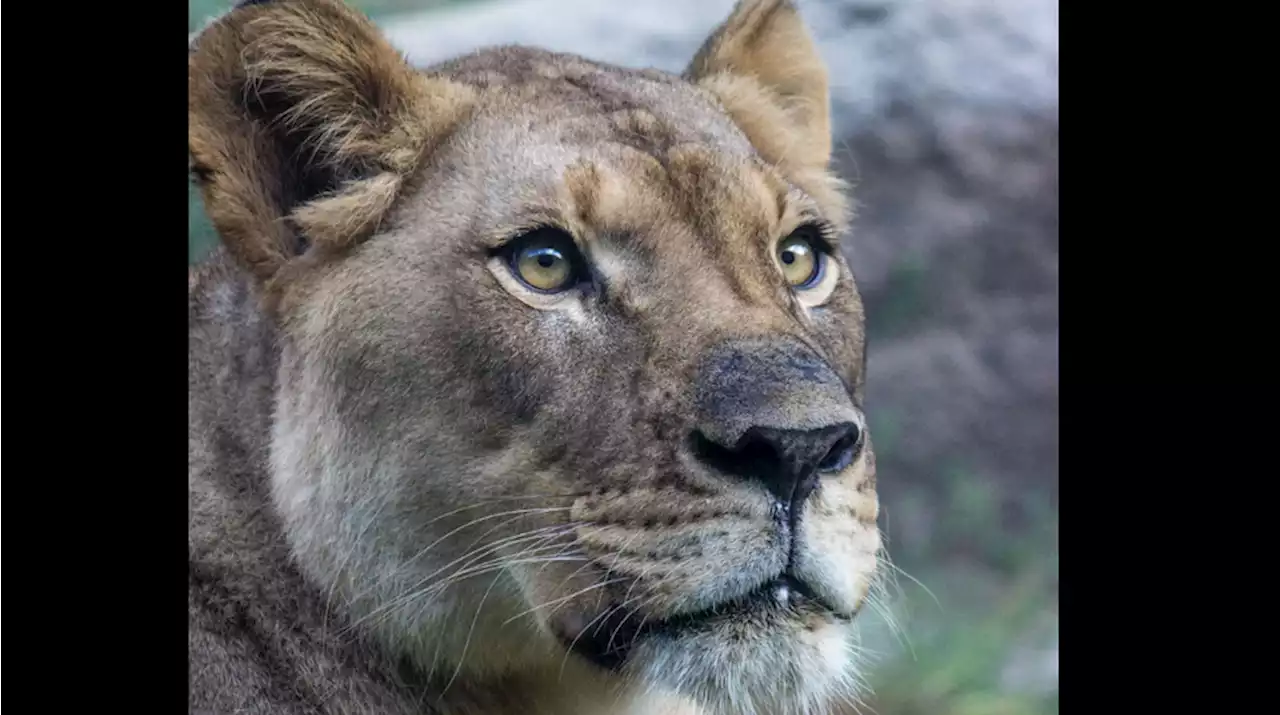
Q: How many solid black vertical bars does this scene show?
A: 2